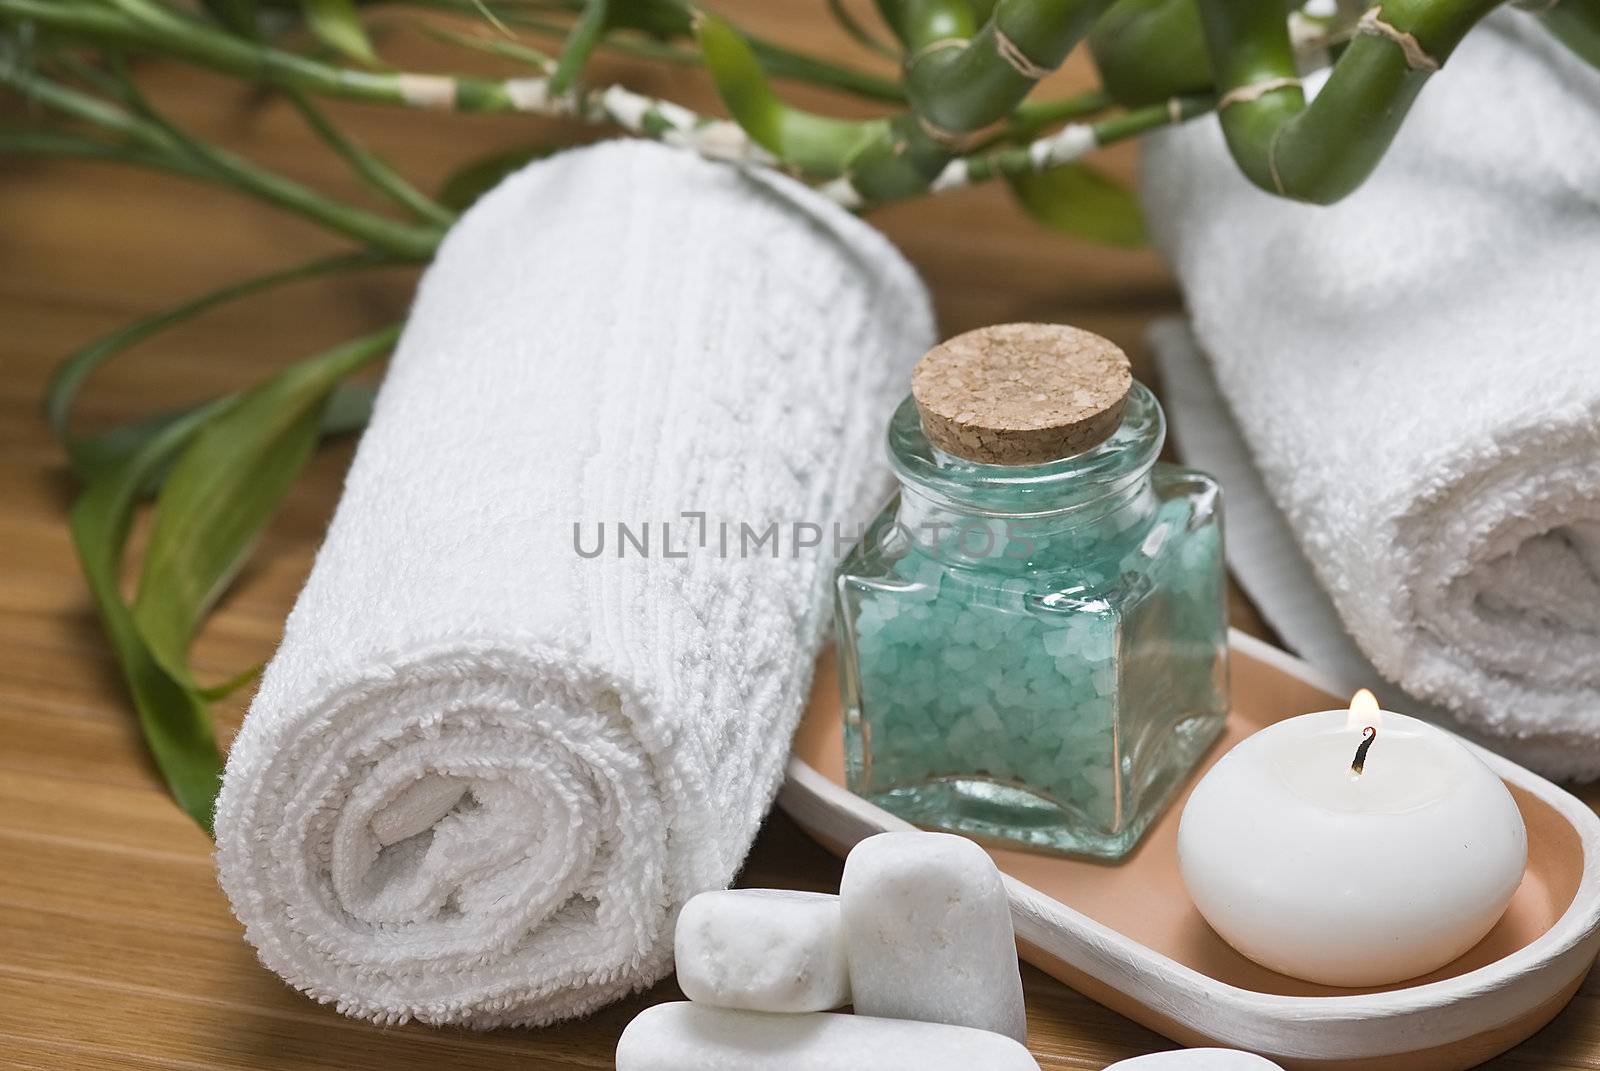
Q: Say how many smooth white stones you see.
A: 4